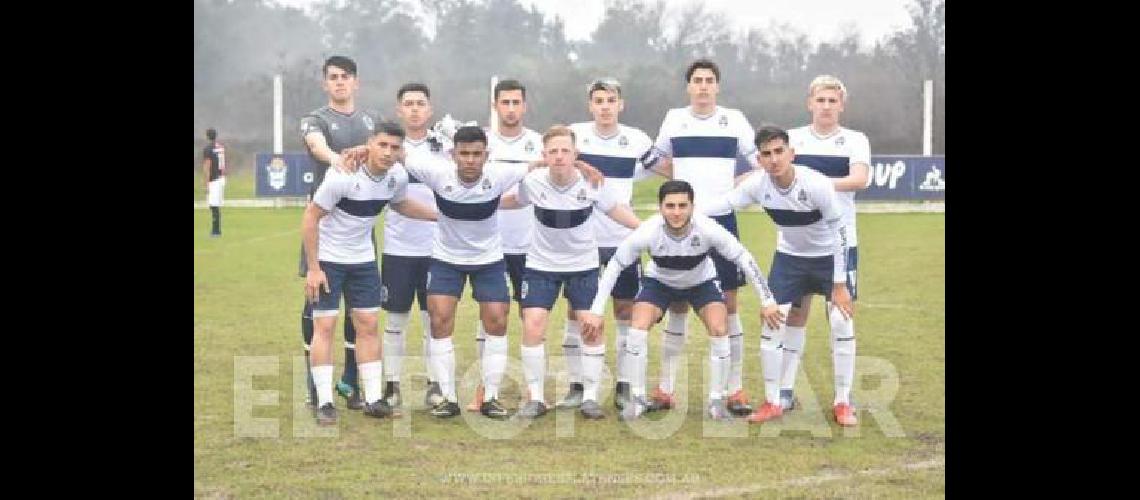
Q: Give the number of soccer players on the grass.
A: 12